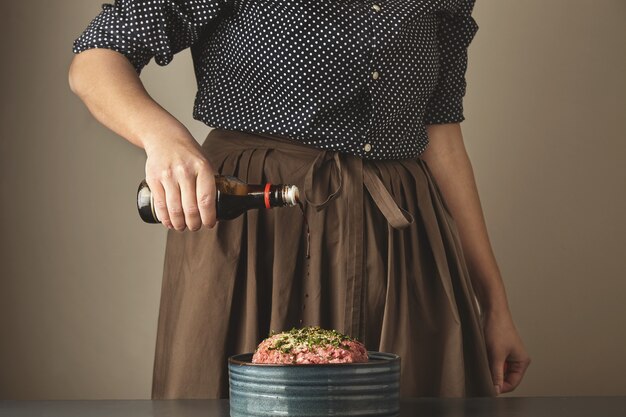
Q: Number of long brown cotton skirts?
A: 1